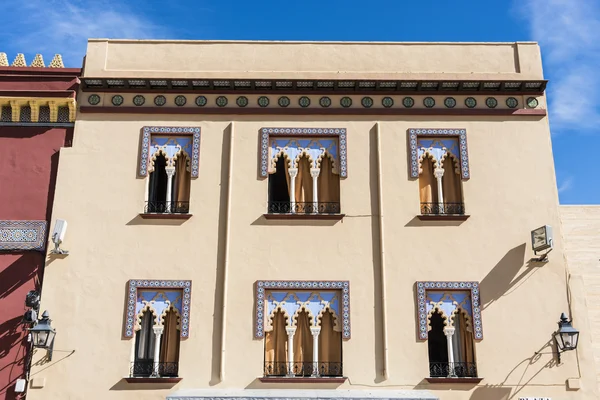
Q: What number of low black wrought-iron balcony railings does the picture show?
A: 6